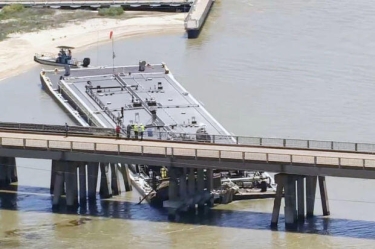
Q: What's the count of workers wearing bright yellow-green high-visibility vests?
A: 2